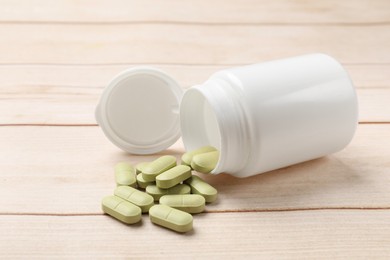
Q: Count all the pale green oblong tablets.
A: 13